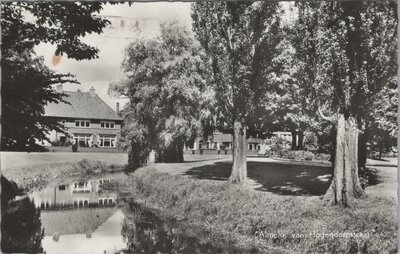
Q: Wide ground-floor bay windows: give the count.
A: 2